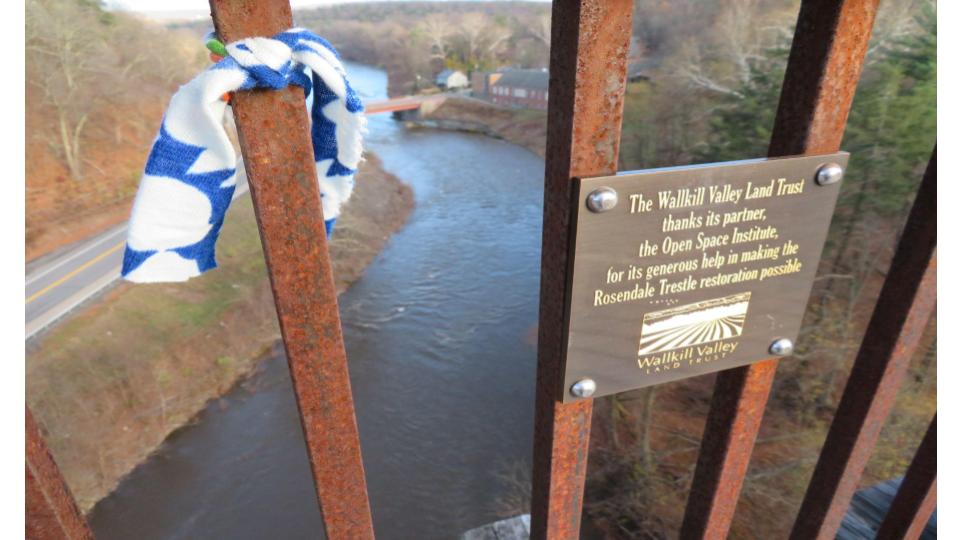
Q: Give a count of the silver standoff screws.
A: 4